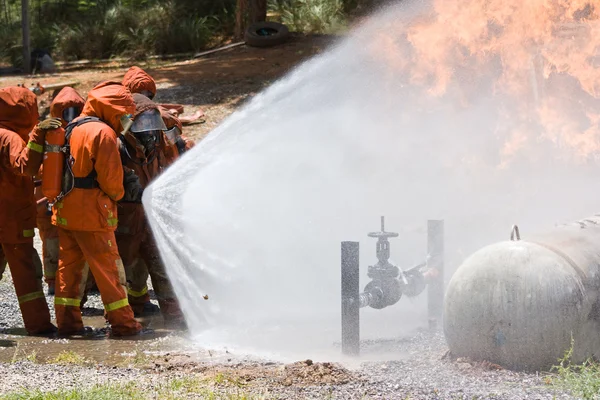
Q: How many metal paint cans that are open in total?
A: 0